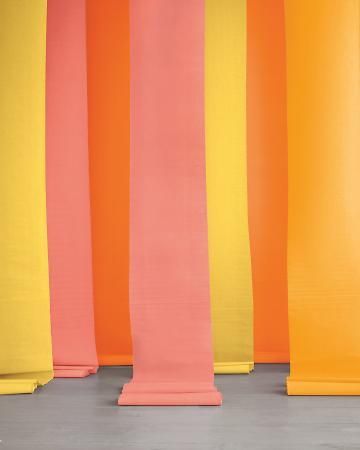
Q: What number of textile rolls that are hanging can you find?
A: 7